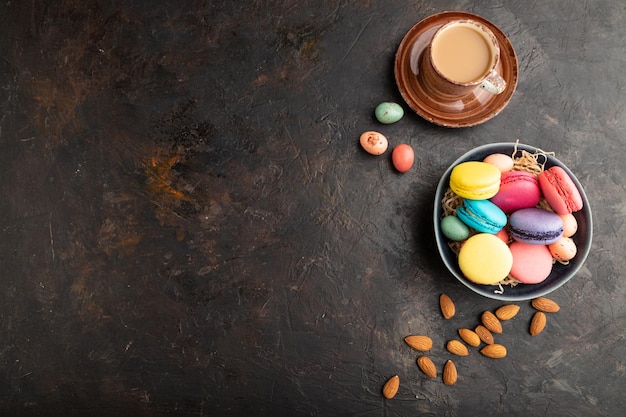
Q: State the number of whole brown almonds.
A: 13